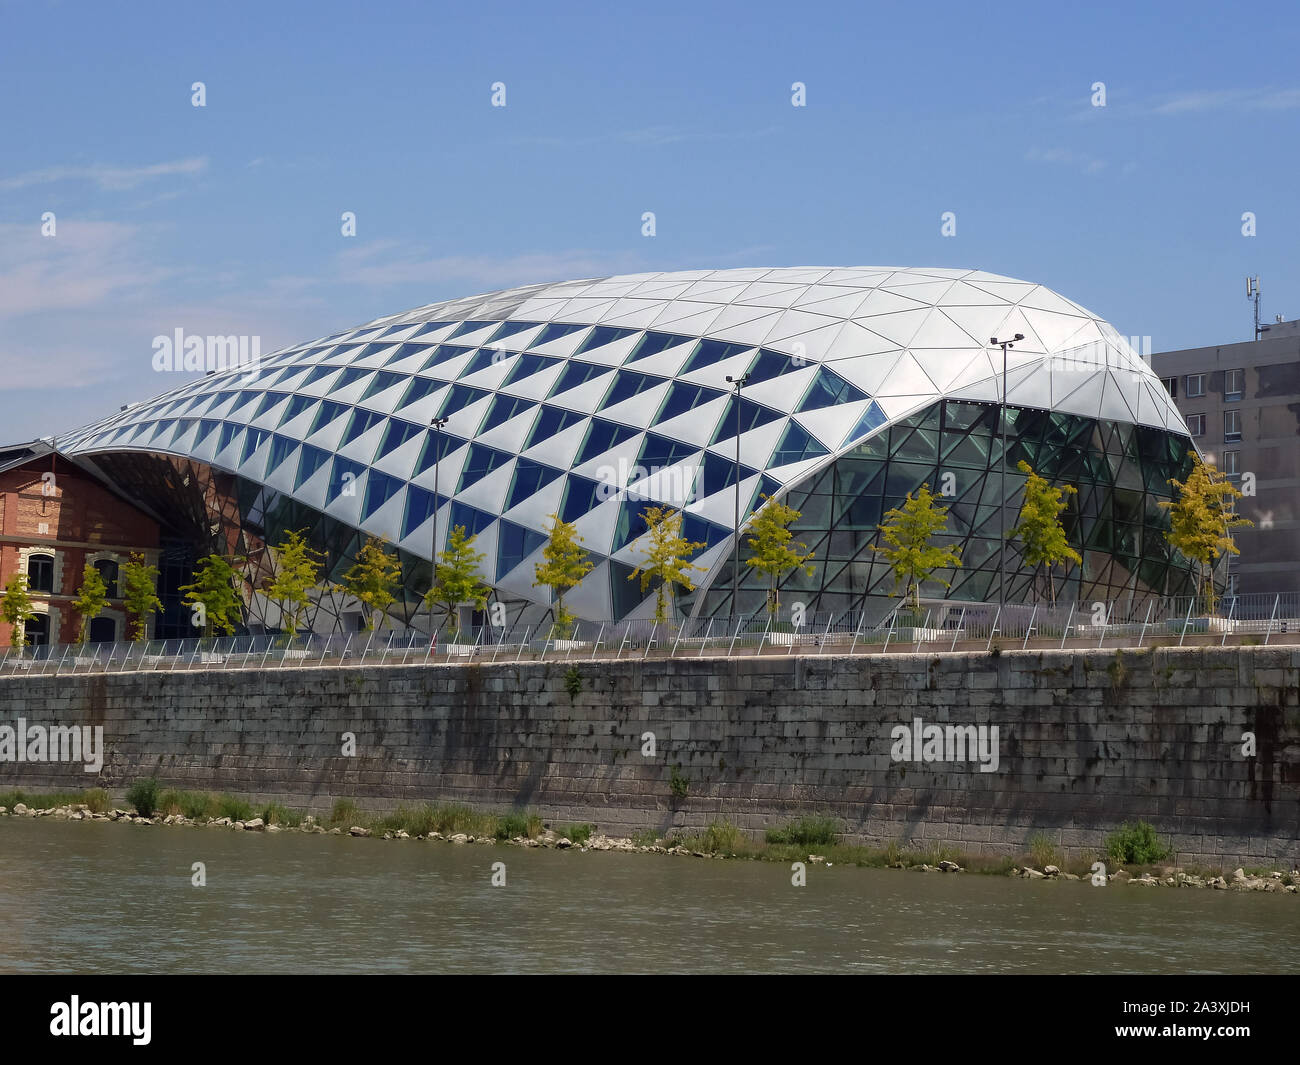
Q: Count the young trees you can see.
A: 13